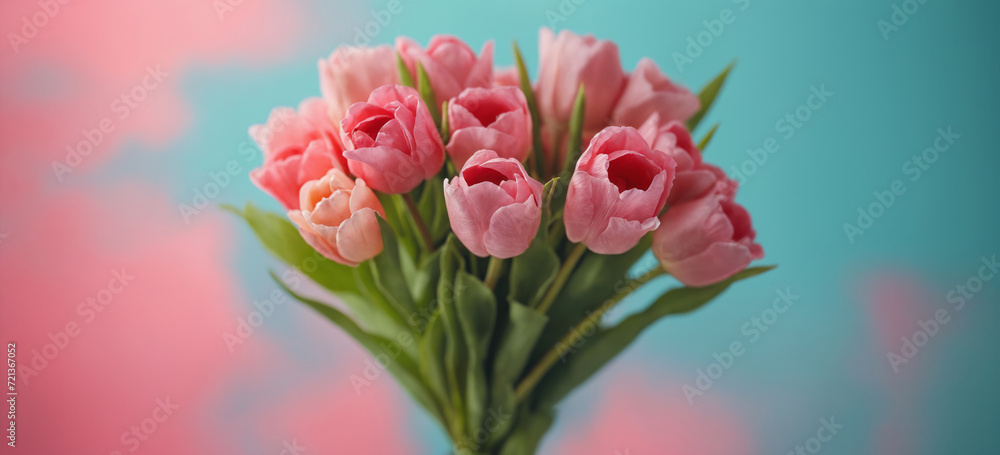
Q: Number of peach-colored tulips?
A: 1